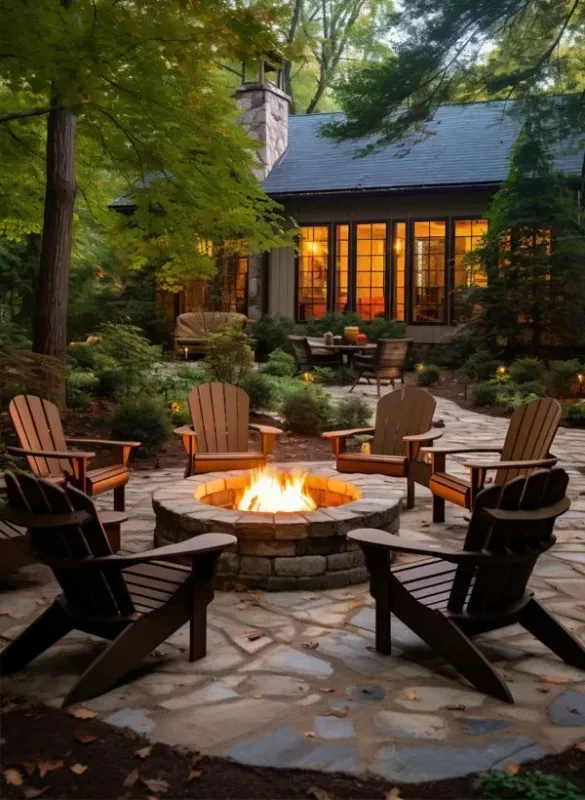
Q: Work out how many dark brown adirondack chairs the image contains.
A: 2